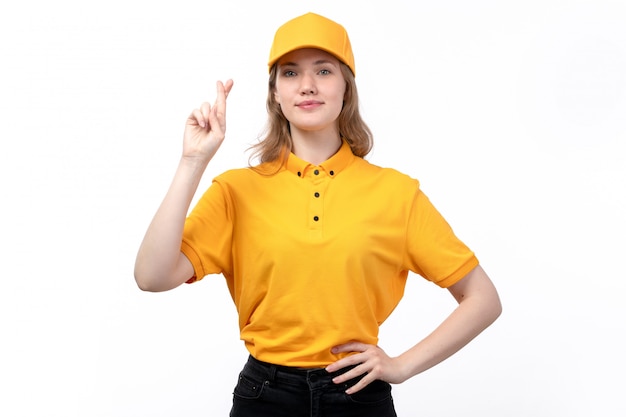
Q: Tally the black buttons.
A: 5